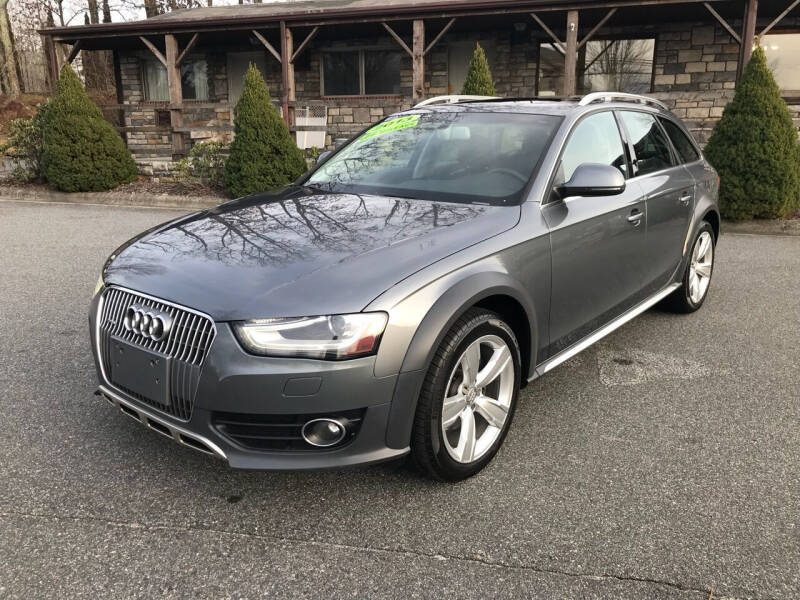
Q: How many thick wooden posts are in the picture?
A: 6